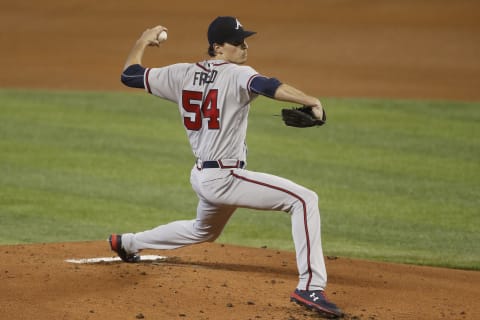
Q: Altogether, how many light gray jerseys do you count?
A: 1